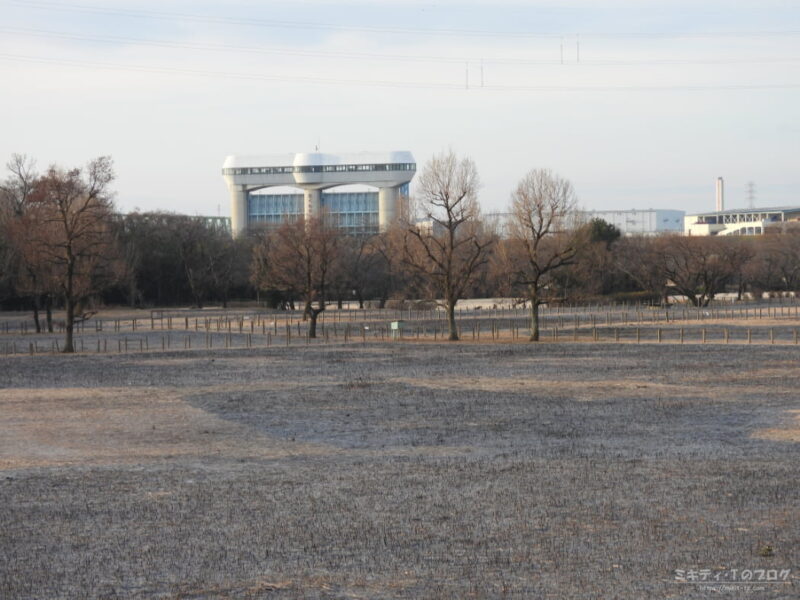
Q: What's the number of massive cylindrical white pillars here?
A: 3